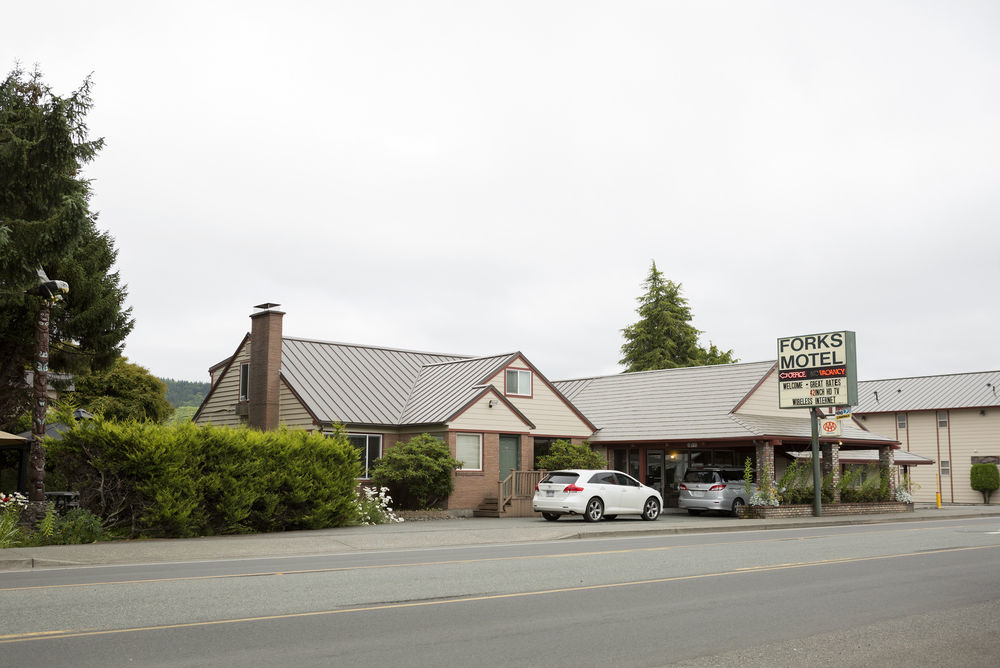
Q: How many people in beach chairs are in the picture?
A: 0